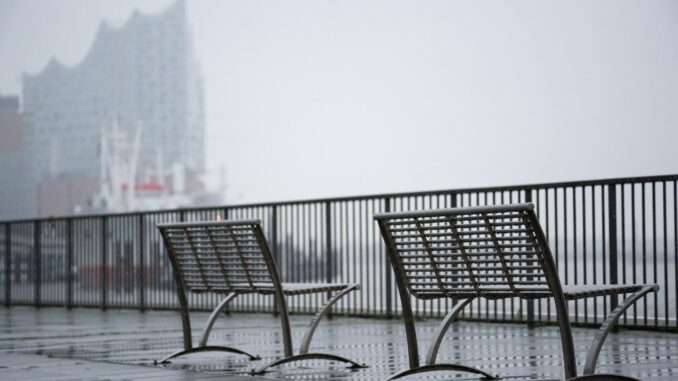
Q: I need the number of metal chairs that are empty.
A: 2